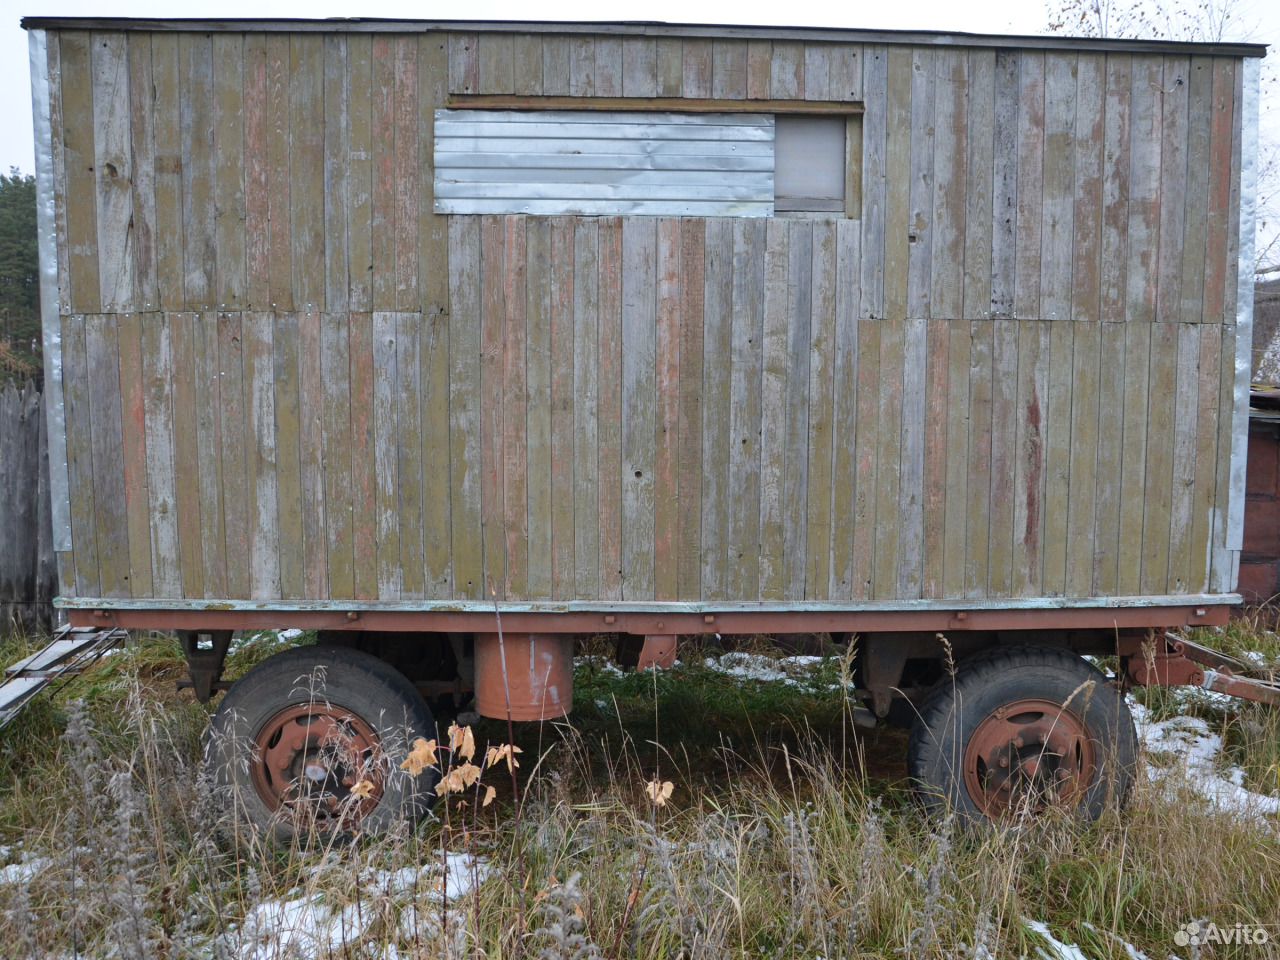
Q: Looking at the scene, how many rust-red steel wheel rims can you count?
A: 2